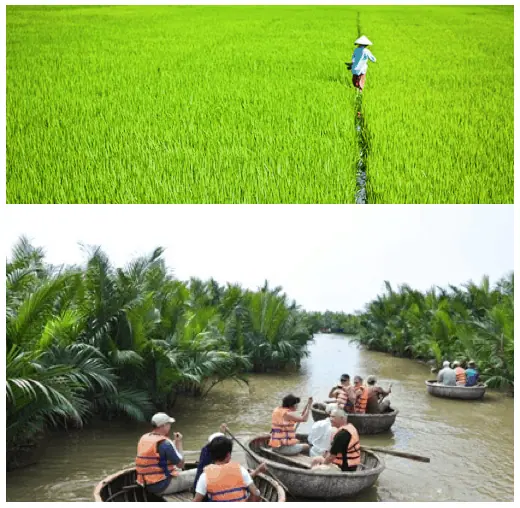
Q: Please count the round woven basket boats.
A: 4